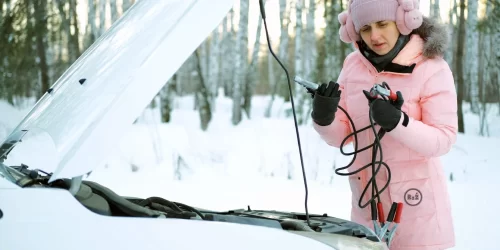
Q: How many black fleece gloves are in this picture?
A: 2